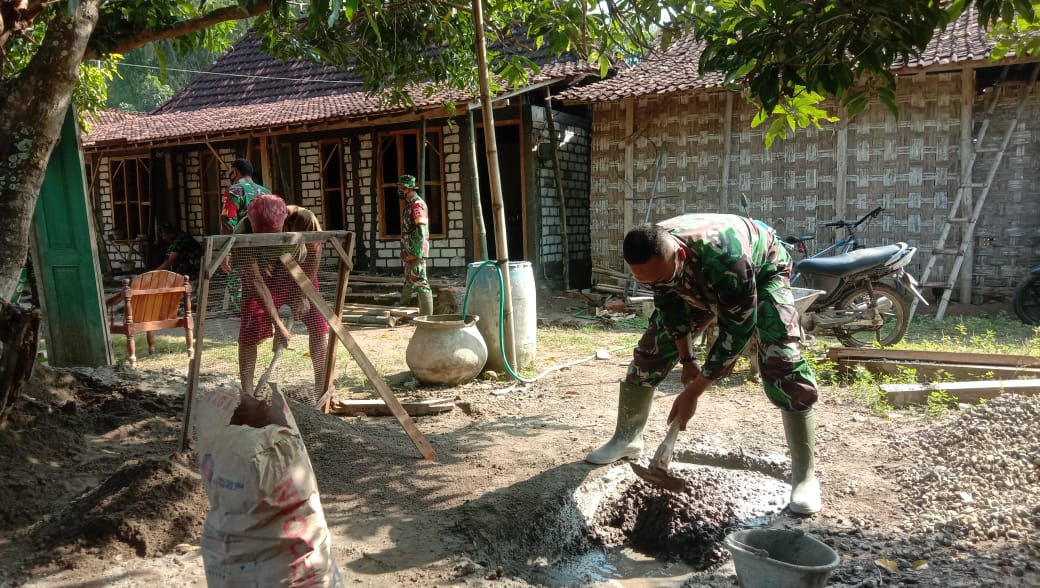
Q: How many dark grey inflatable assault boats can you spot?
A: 0